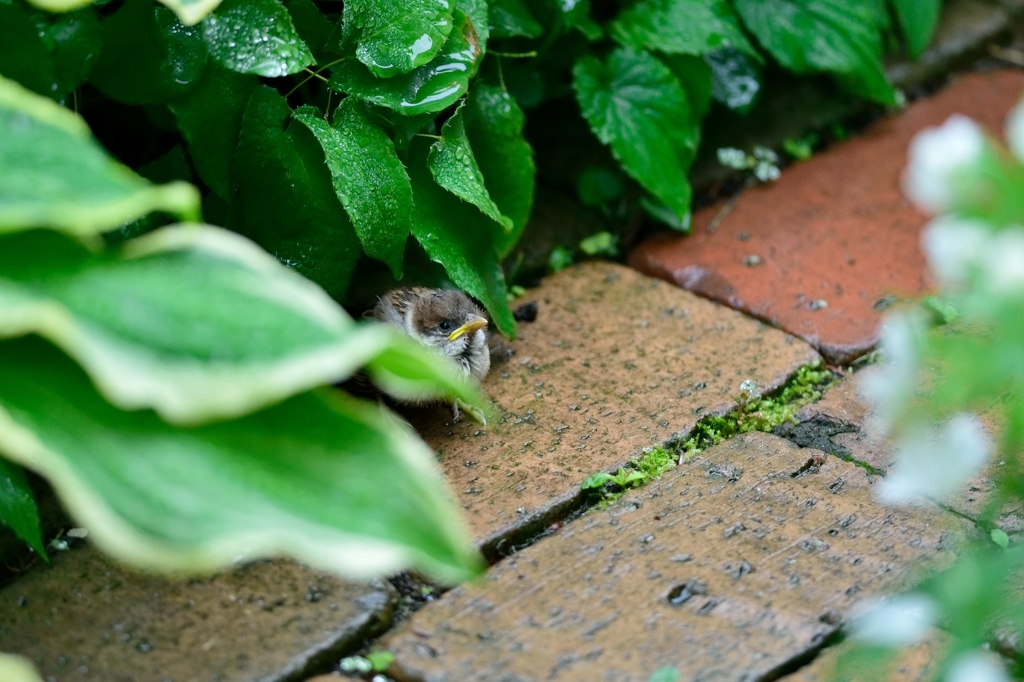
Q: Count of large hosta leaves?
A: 3